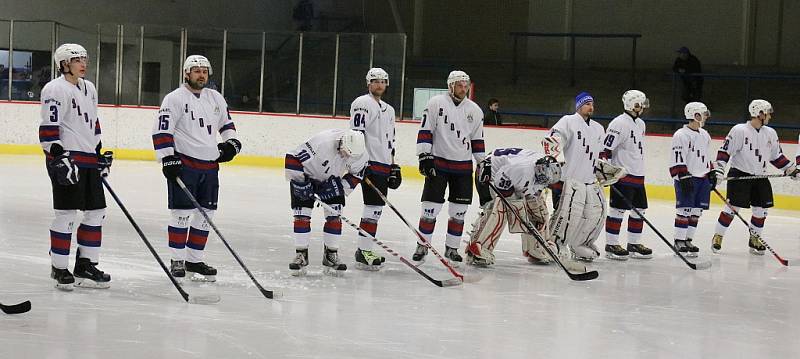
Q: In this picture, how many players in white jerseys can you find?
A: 10